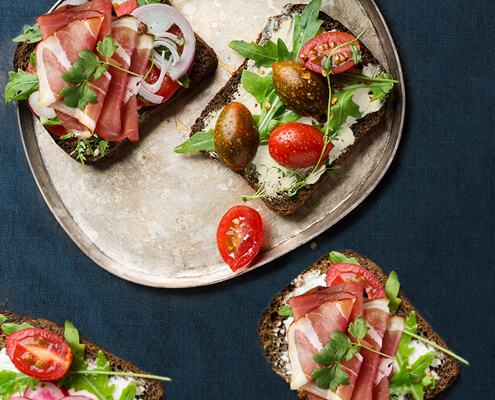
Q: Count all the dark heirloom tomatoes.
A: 2